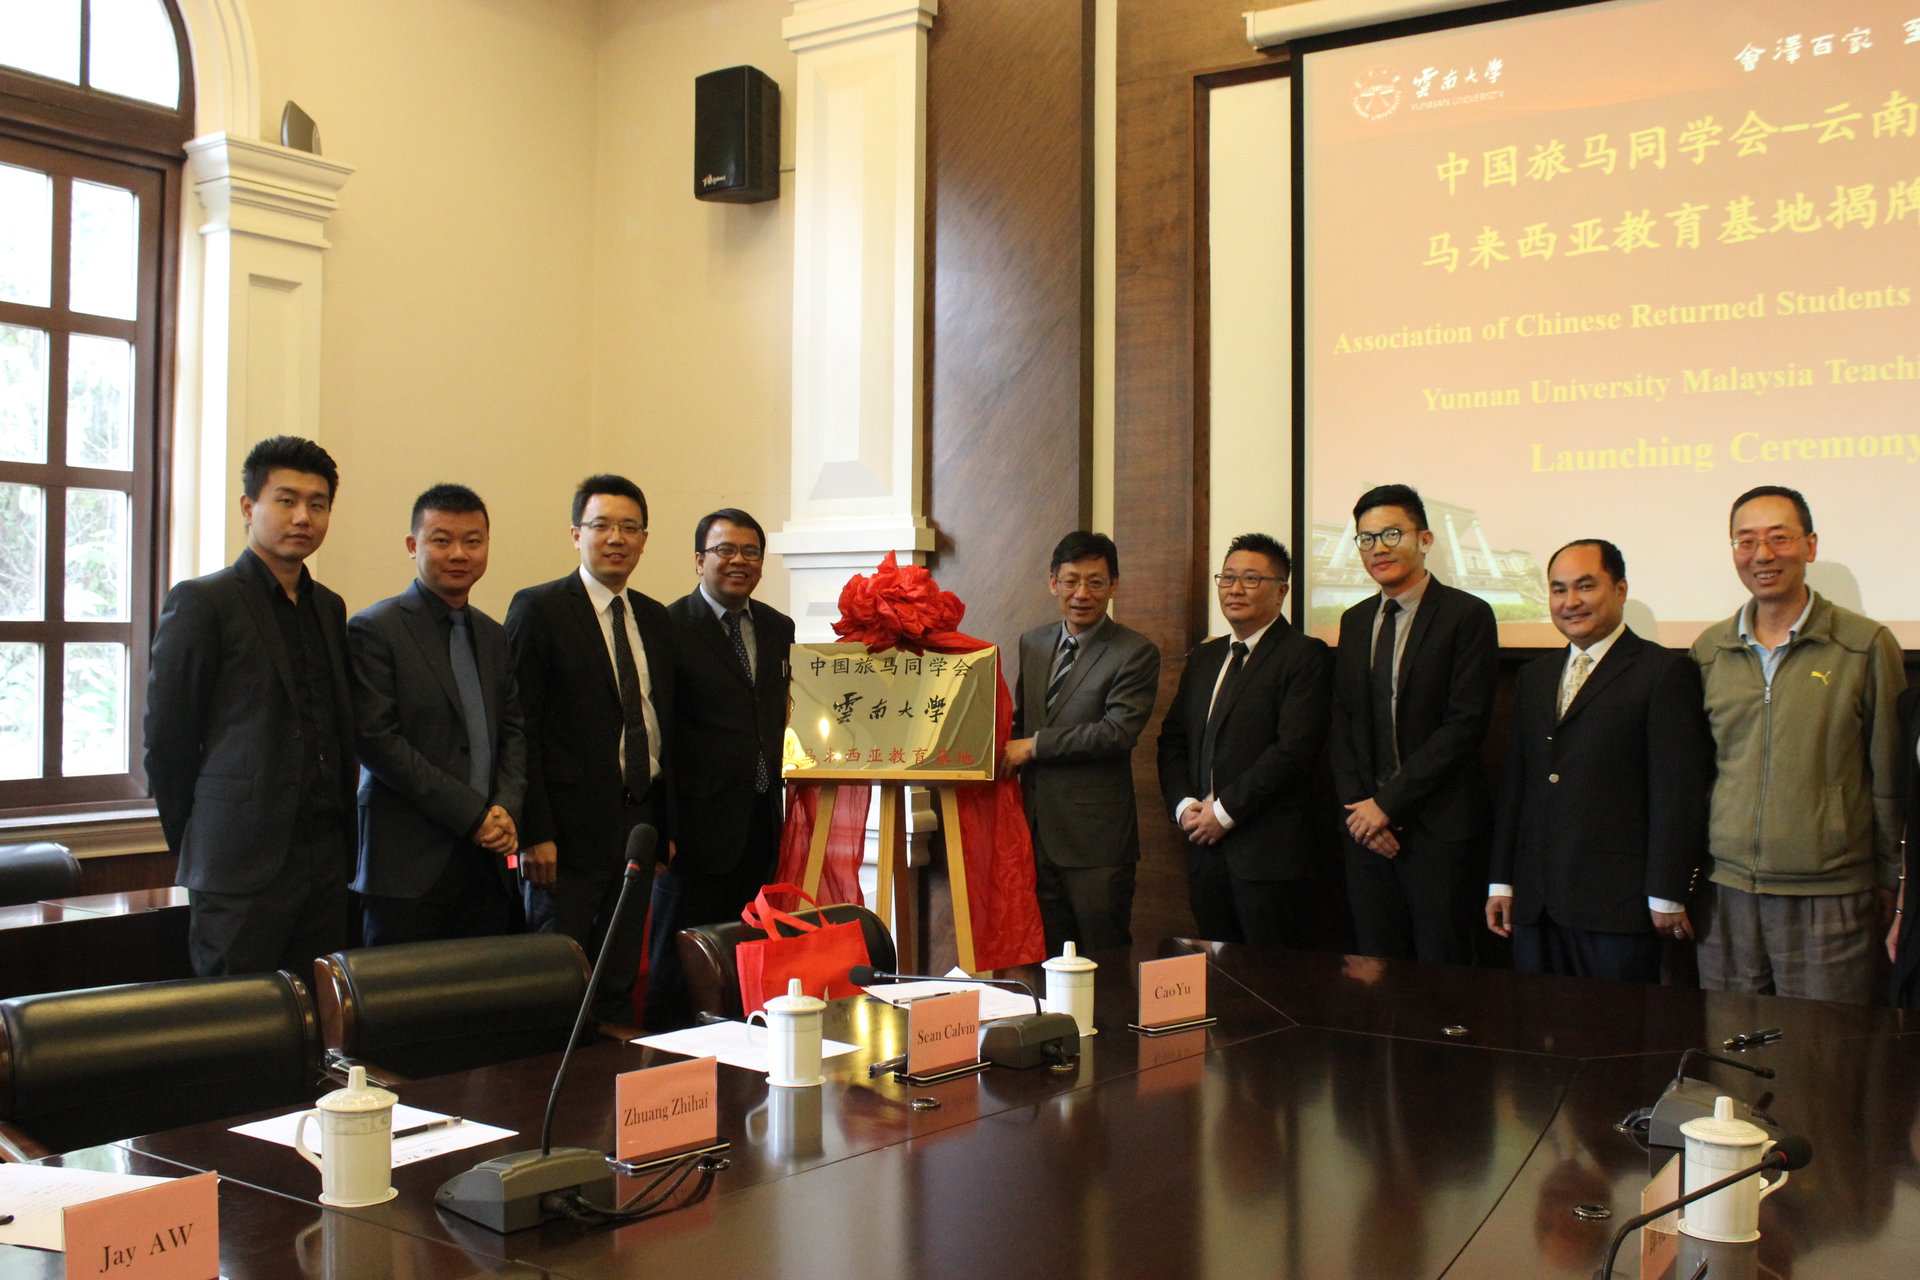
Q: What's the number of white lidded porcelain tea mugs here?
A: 4